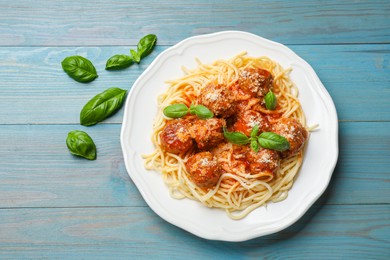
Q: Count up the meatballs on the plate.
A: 8